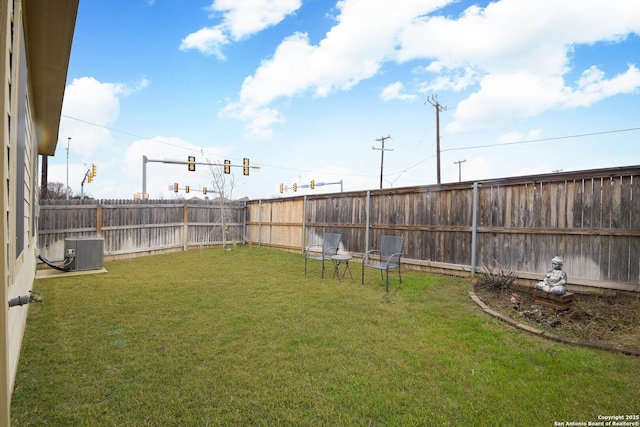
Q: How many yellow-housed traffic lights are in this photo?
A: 12